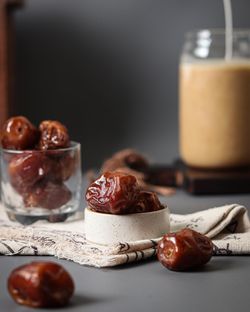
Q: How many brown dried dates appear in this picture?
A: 9